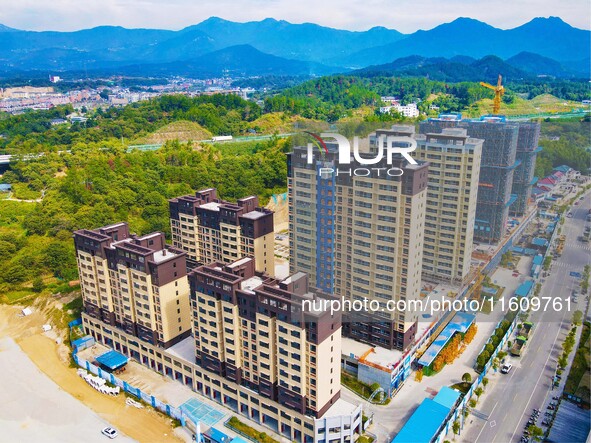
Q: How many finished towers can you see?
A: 5